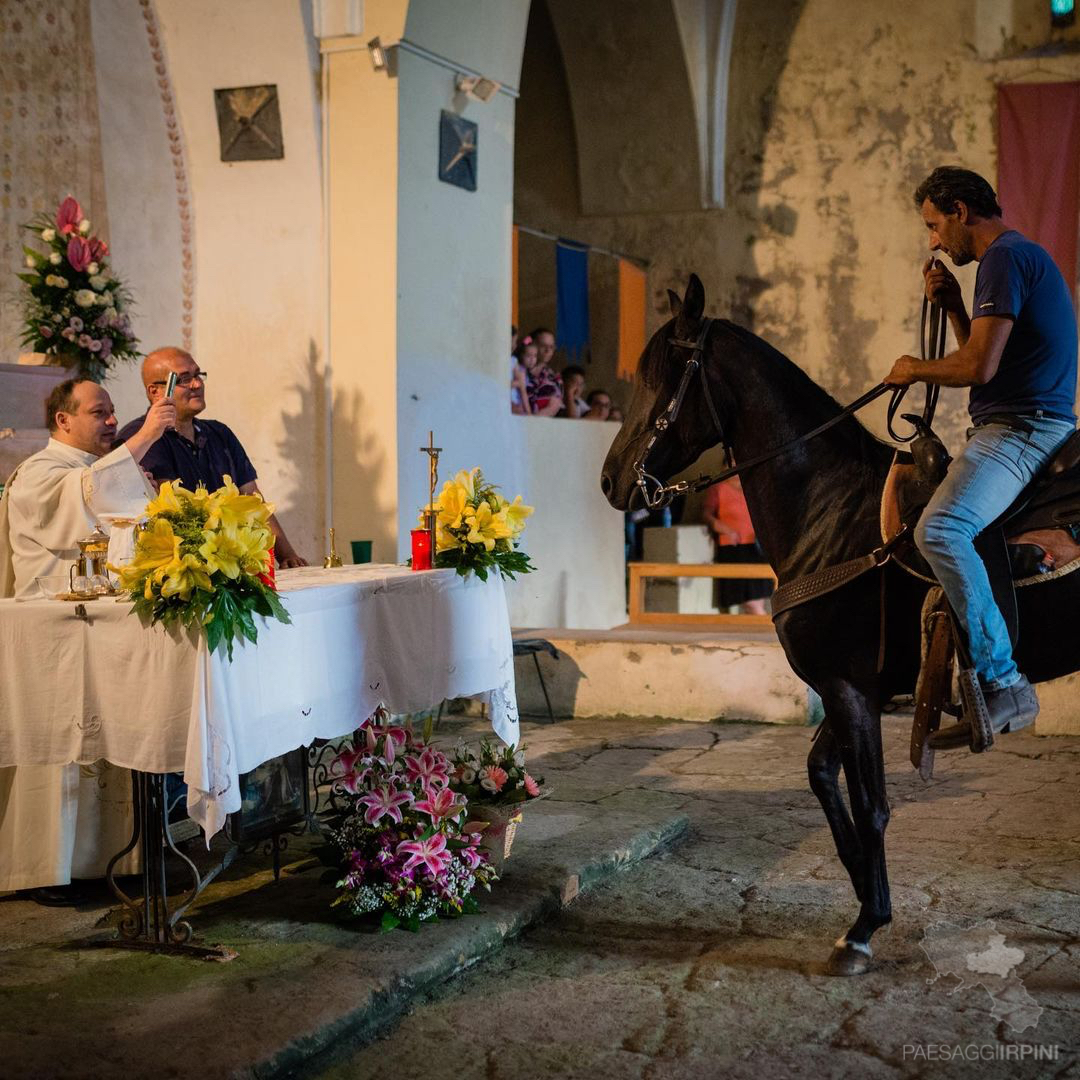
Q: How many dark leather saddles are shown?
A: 1